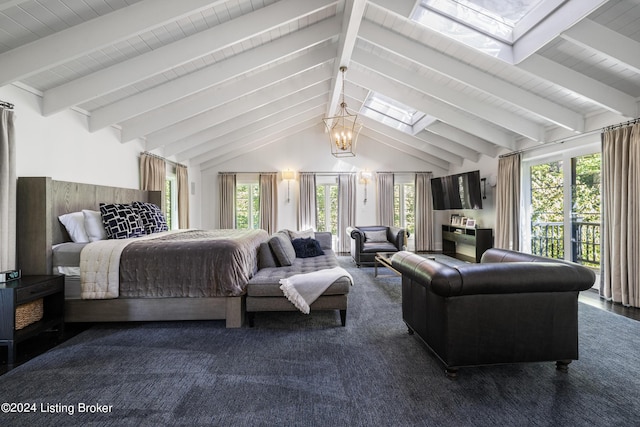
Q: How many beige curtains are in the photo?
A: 11